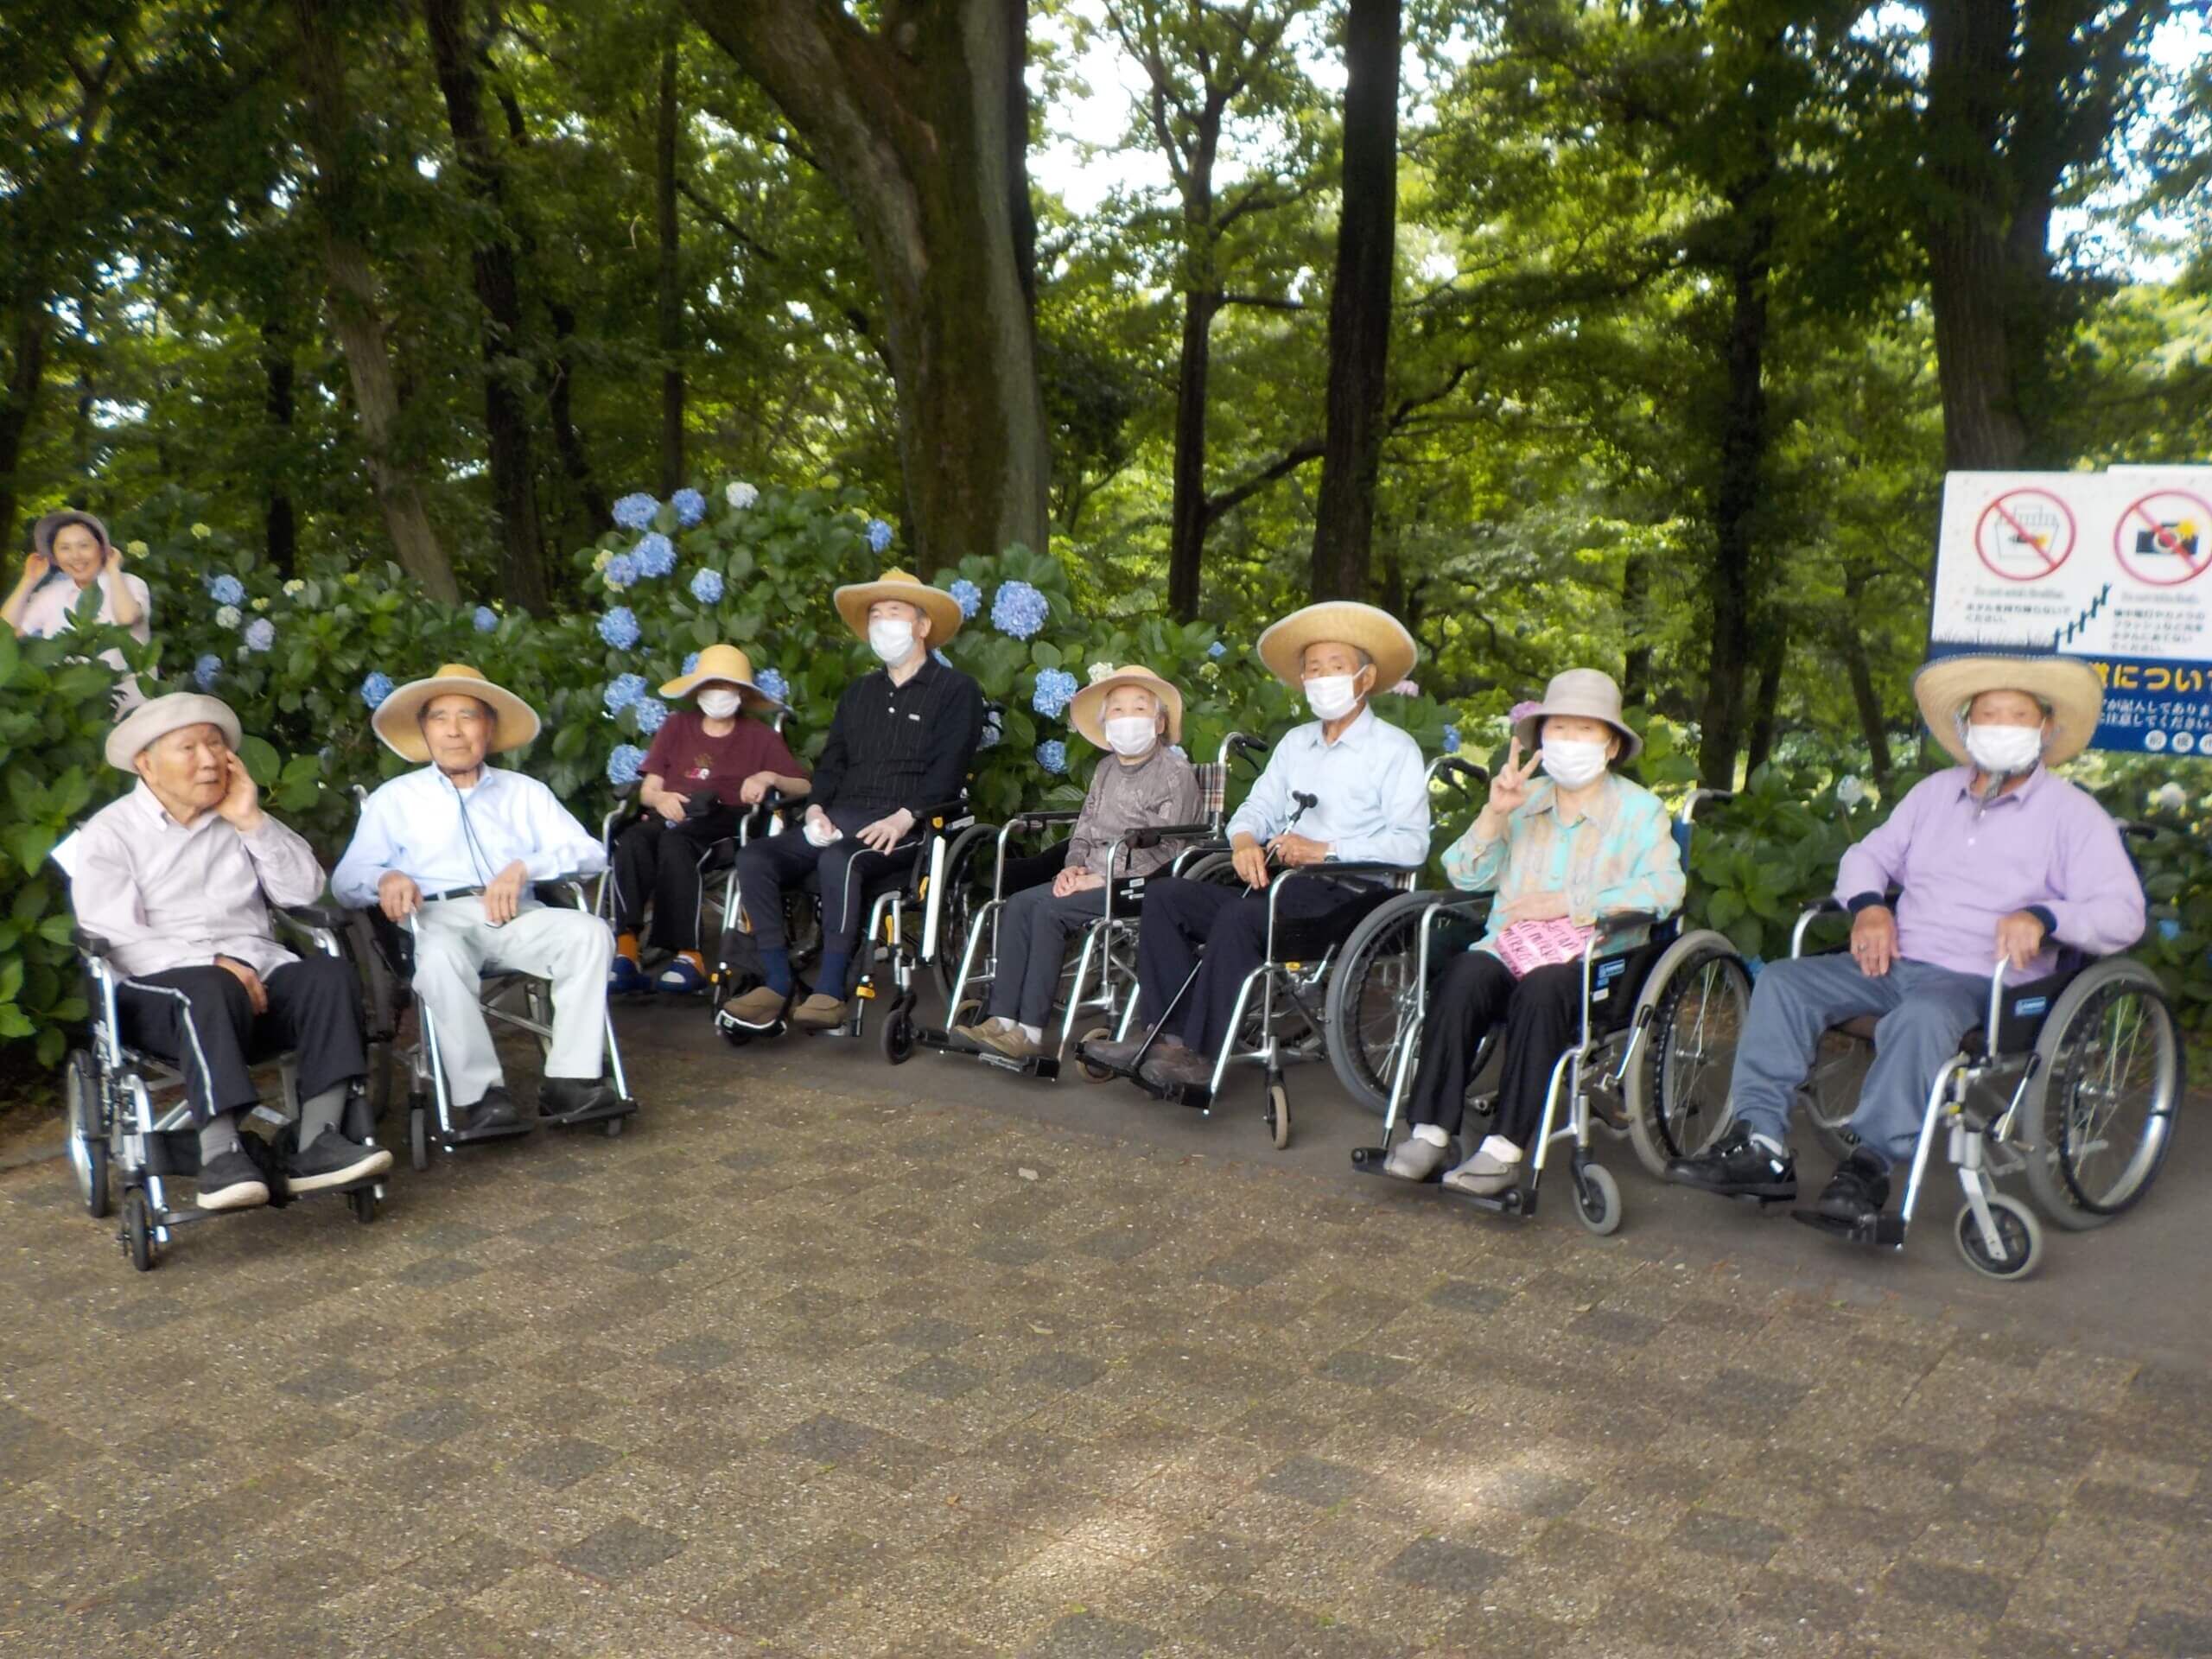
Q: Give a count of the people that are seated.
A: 8